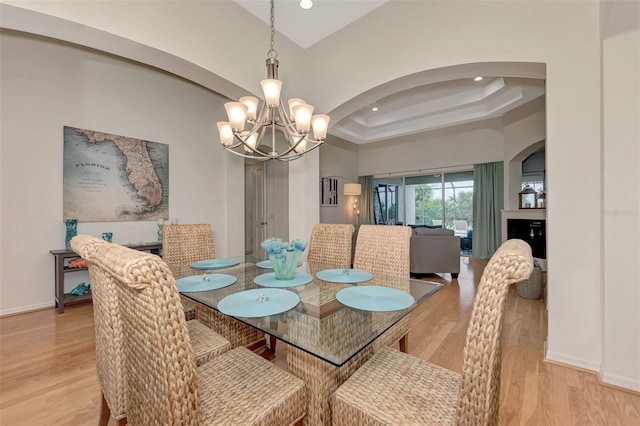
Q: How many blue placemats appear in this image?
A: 7